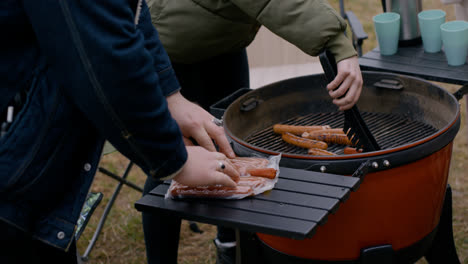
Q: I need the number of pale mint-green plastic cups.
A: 3